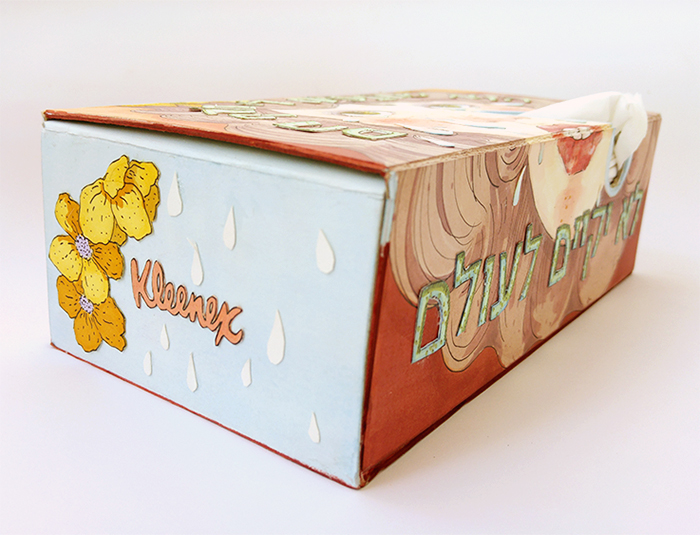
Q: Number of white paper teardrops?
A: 10